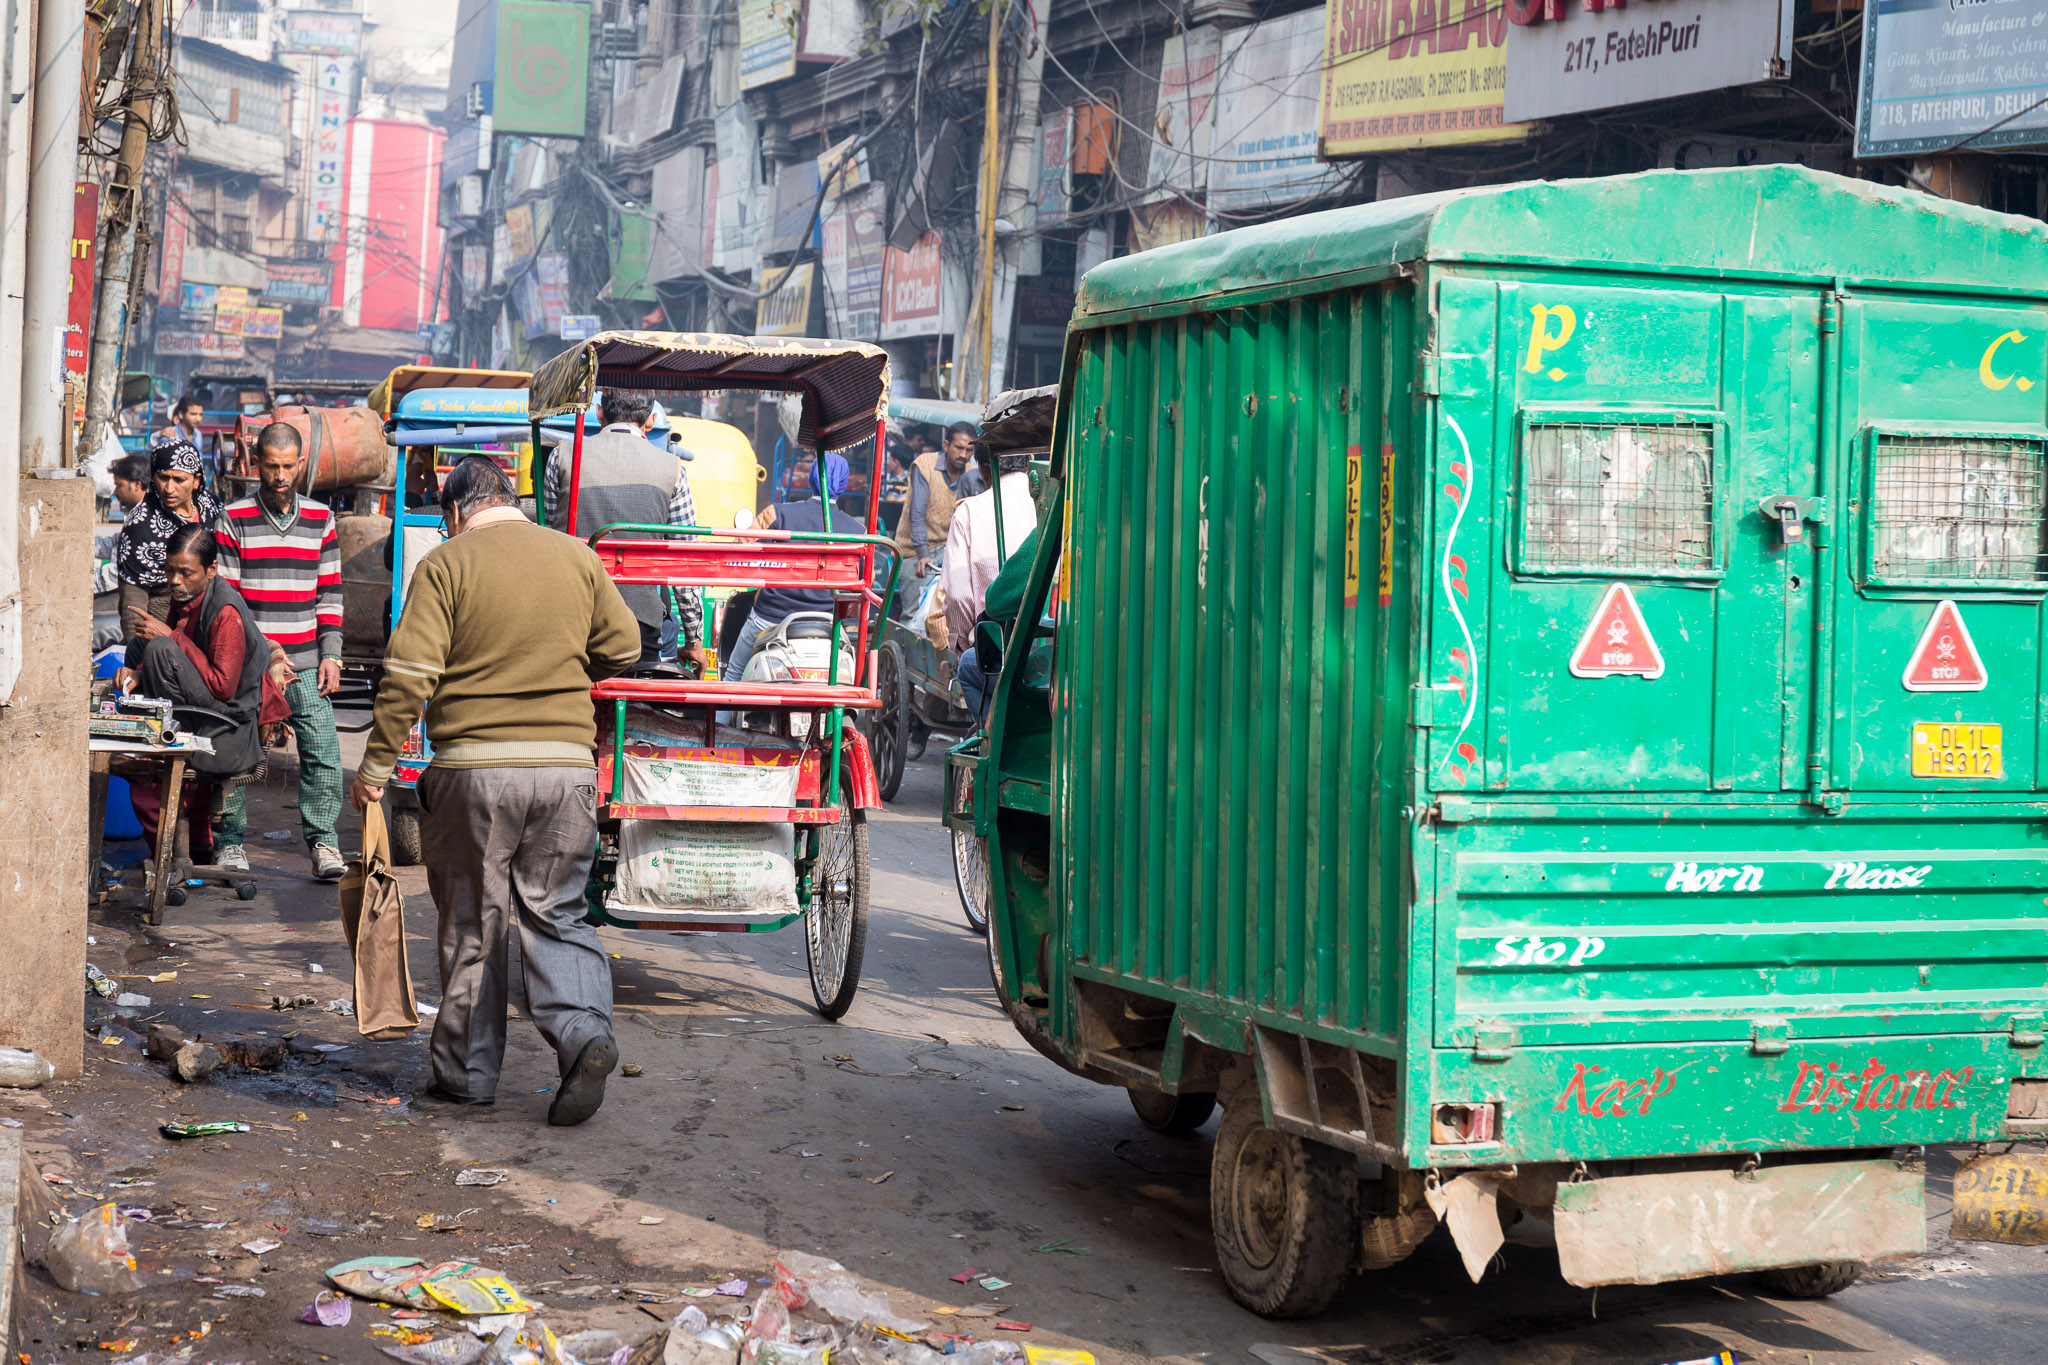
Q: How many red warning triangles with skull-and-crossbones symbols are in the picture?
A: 2